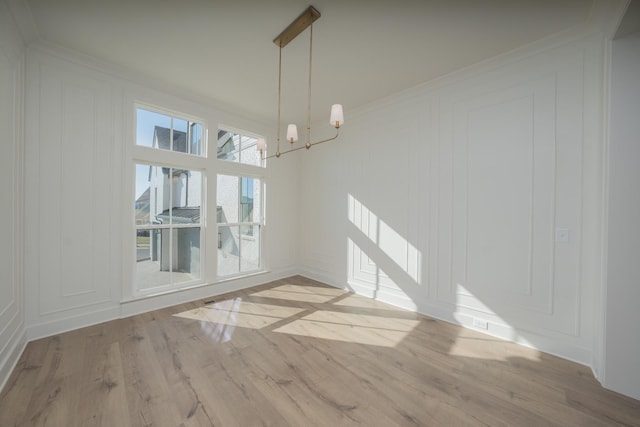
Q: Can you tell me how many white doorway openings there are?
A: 1